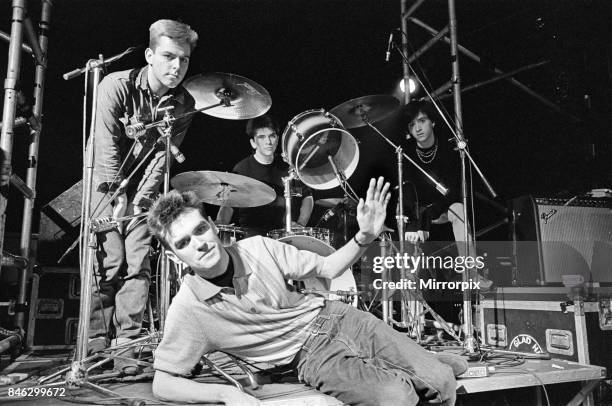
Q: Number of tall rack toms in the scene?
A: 1